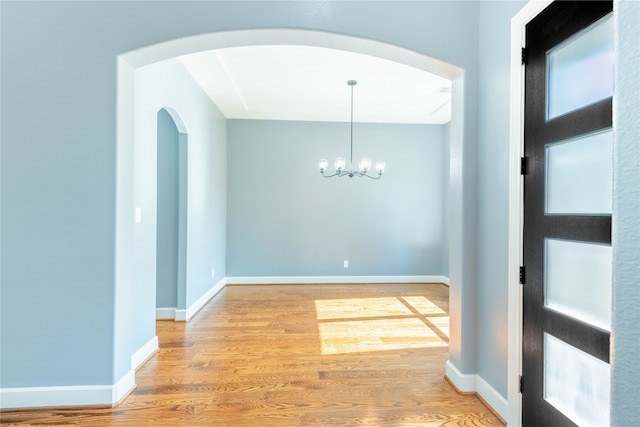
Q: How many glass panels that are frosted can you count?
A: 4